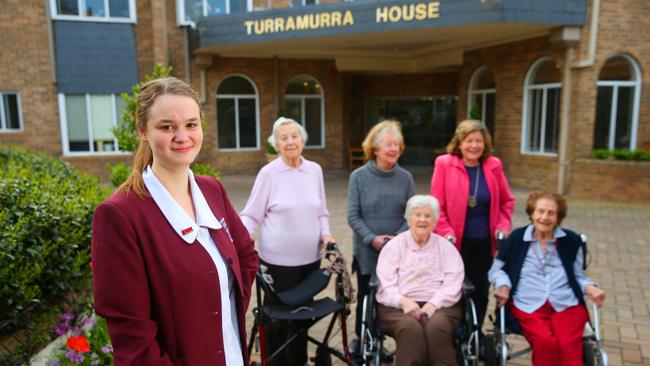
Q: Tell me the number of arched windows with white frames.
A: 5